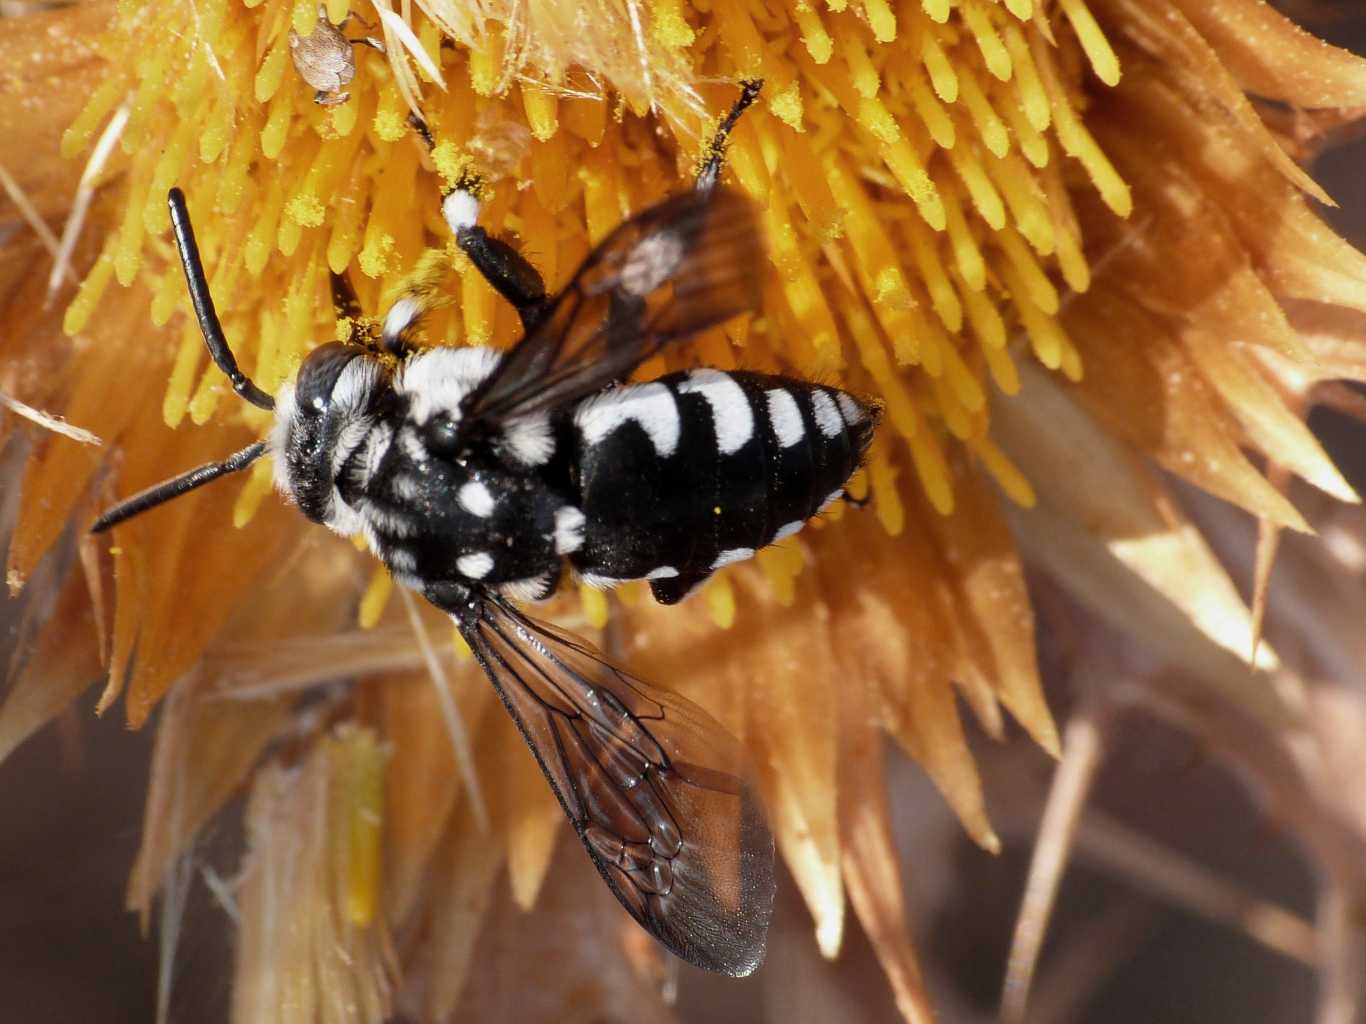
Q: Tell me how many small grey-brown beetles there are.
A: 1